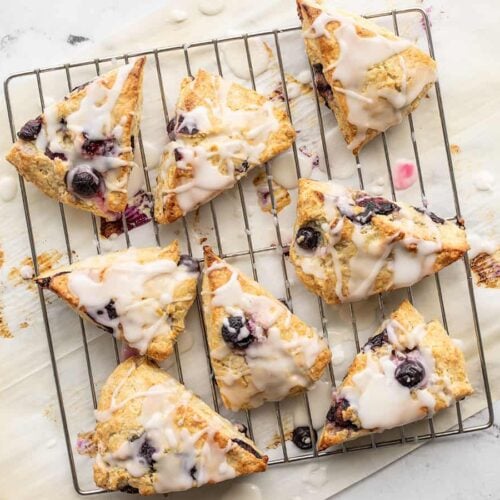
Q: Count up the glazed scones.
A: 8